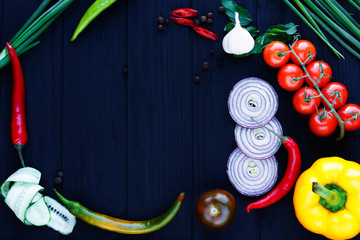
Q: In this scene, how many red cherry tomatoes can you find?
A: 8